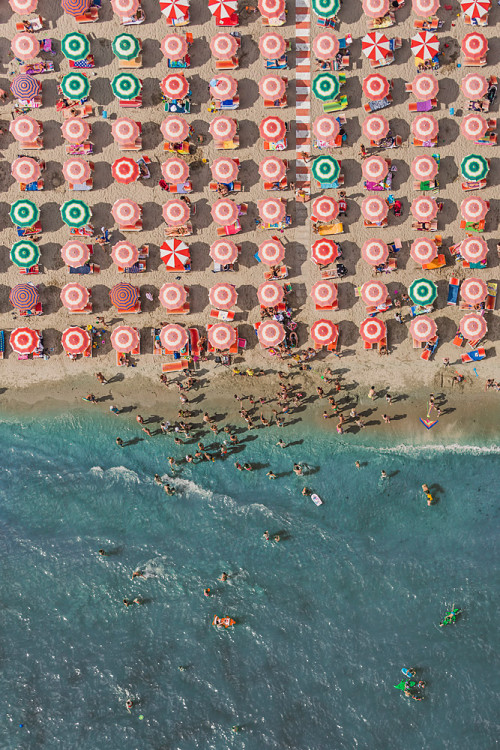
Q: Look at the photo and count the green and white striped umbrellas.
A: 12